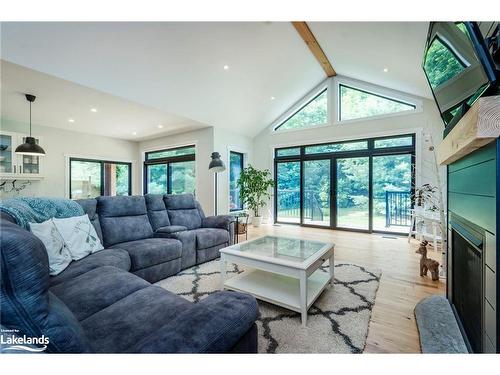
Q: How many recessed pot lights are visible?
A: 7